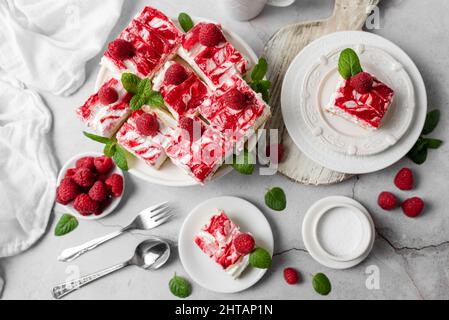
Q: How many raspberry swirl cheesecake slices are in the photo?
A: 9